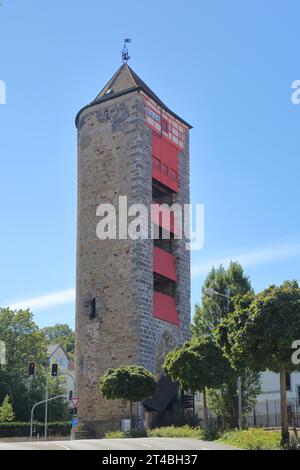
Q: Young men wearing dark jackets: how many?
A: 0